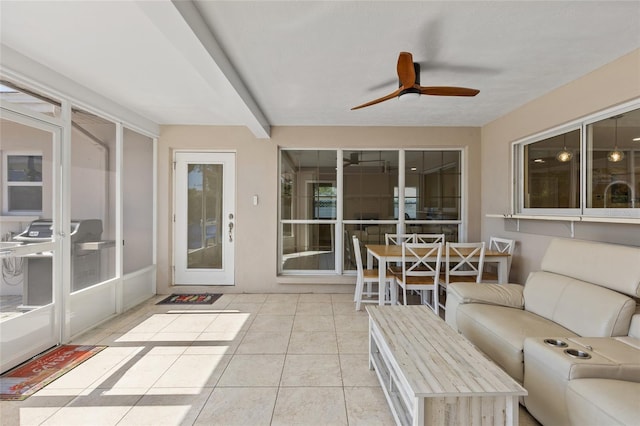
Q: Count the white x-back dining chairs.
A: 6